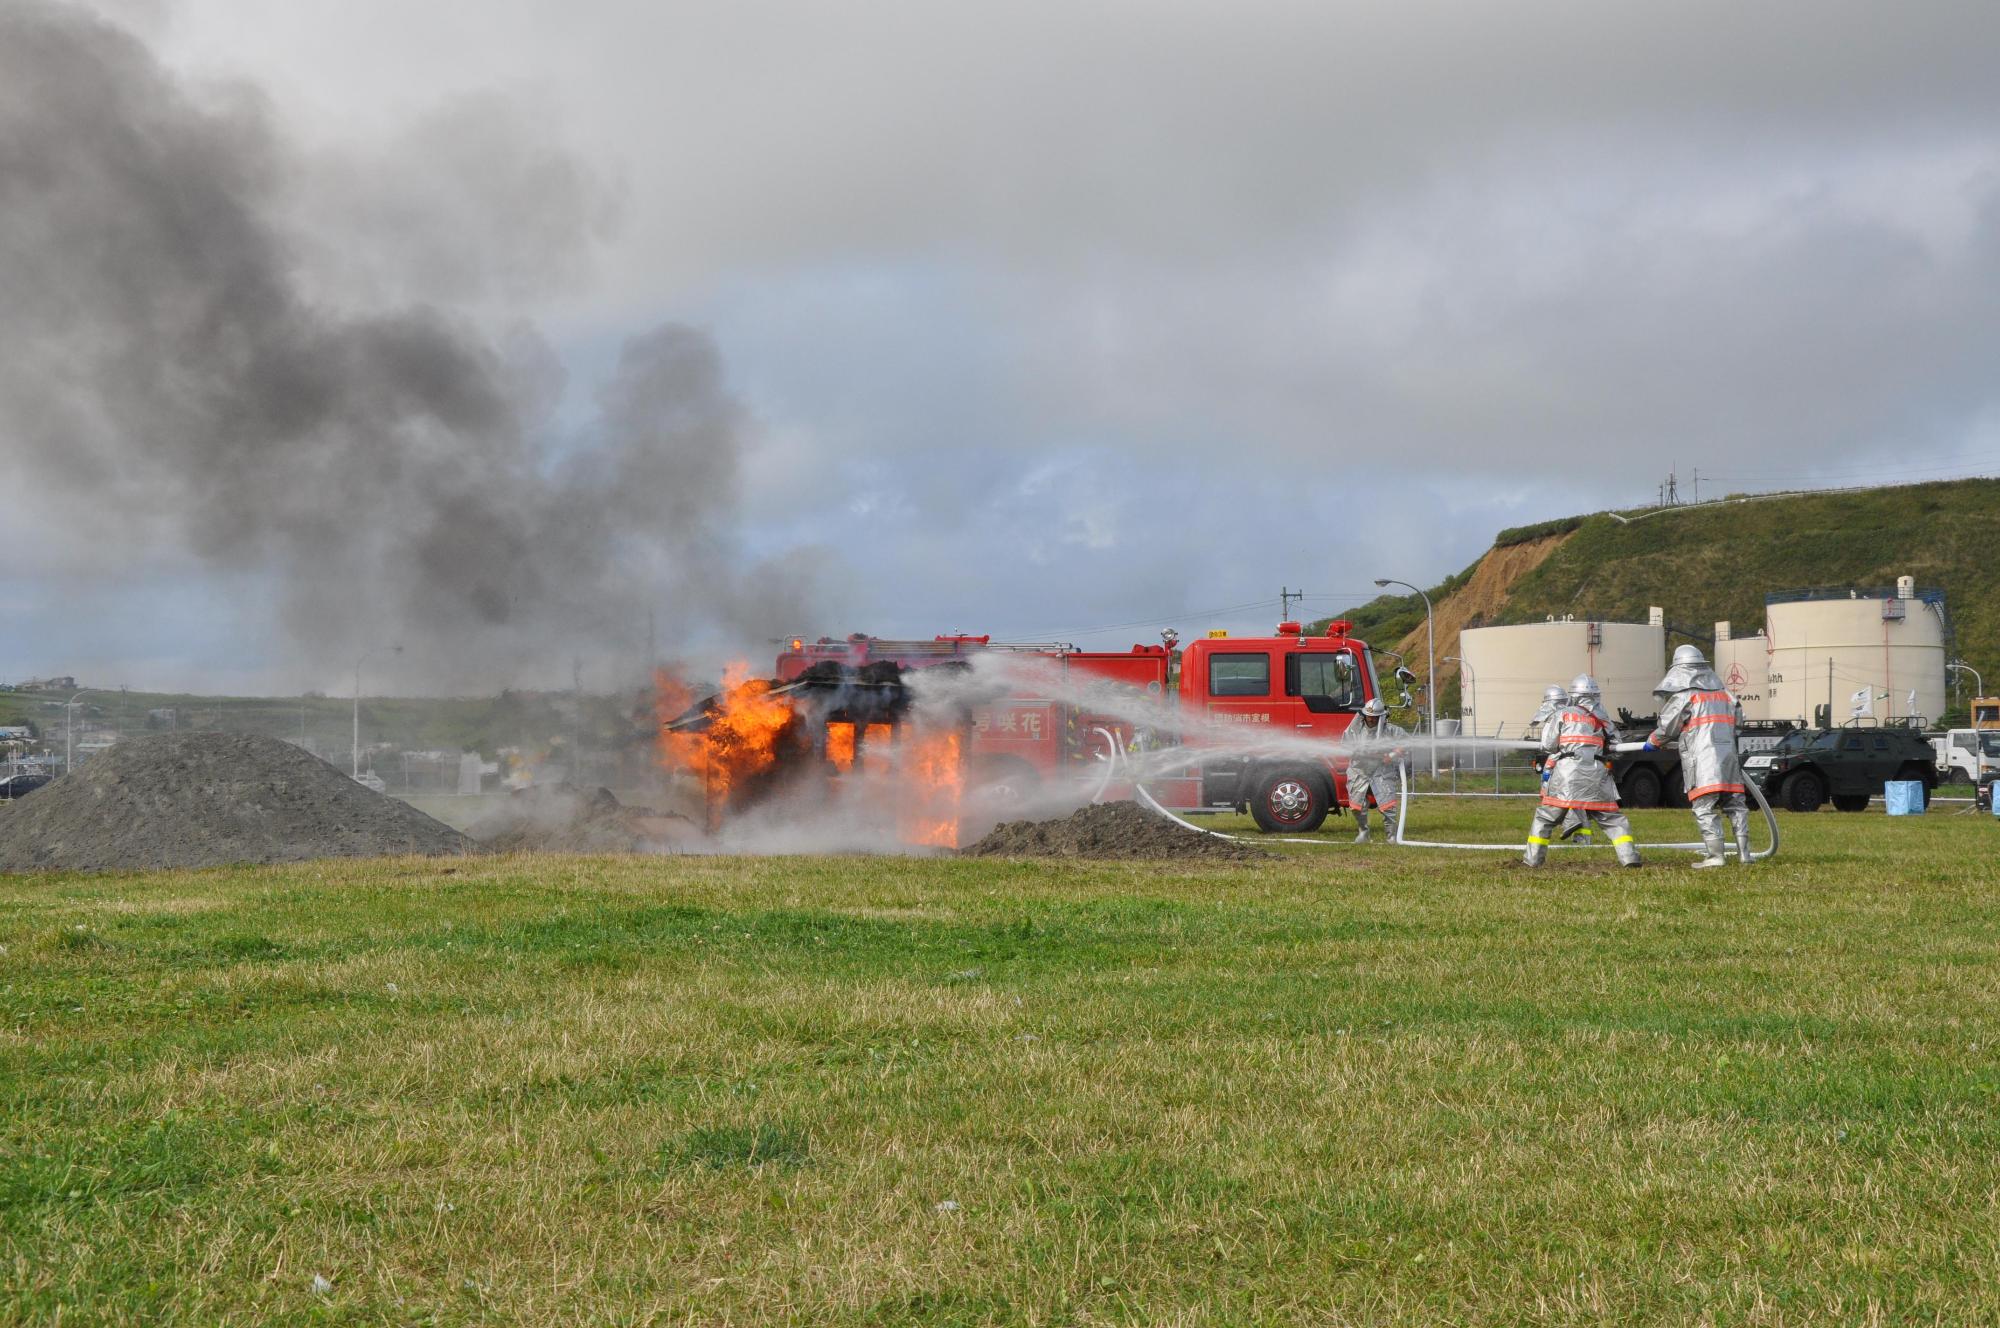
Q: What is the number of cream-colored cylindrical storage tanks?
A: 3